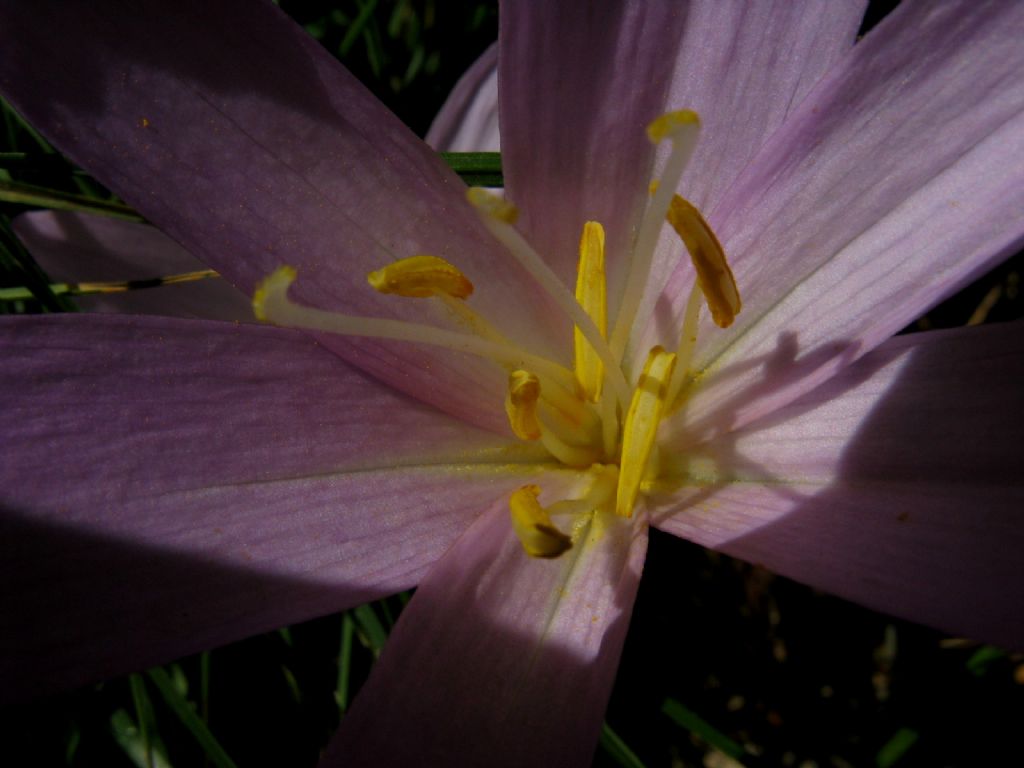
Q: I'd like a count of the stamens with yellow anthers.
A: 6